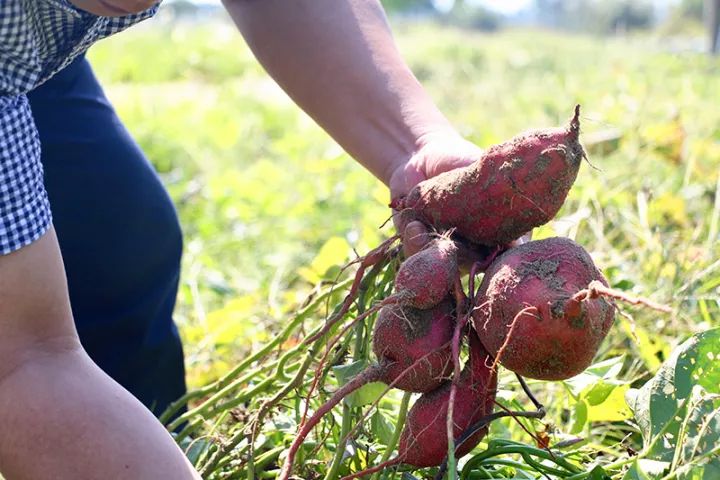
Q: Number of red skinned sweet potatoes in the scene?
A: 5